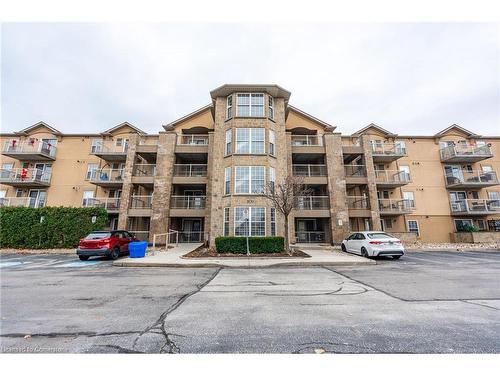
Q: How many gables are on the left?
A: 3